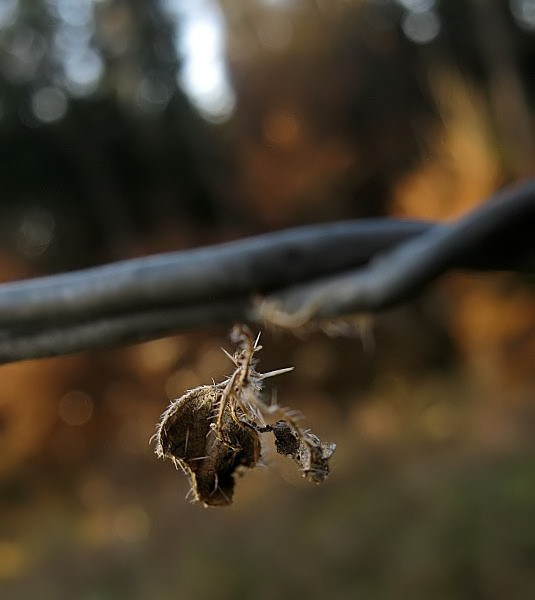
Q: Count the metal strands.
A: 2